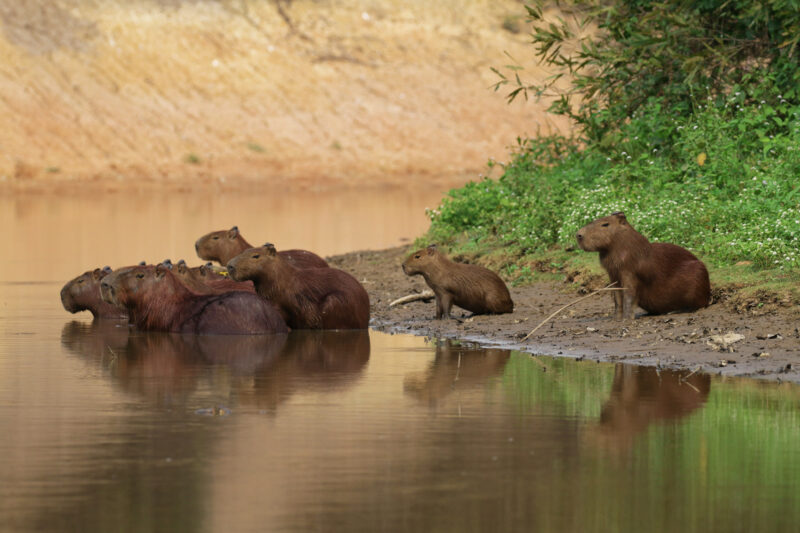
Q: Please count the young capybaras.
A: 1